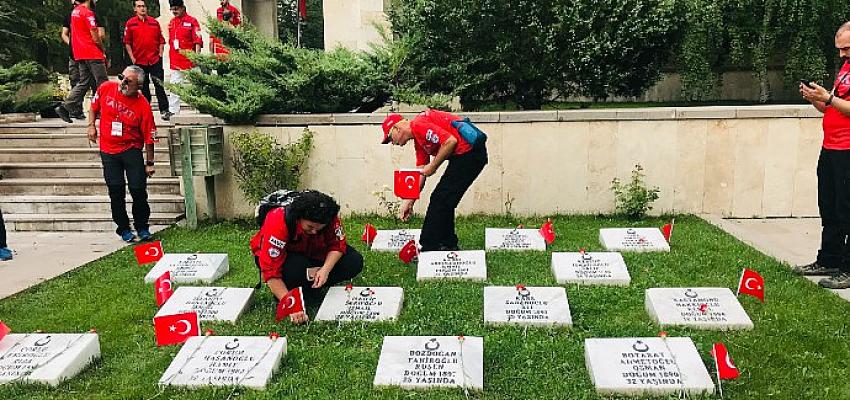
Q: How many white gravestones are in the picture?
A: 14